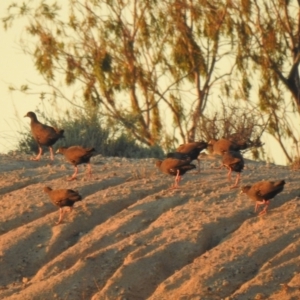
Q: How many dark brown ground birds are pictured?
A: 8